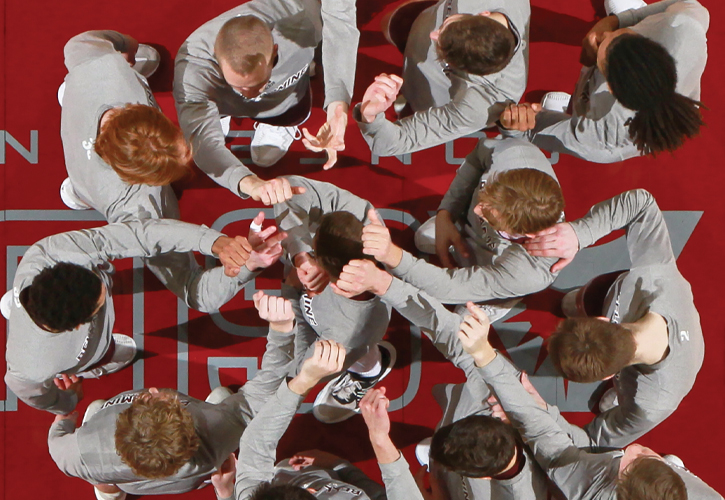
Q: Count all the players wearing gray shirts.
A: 12